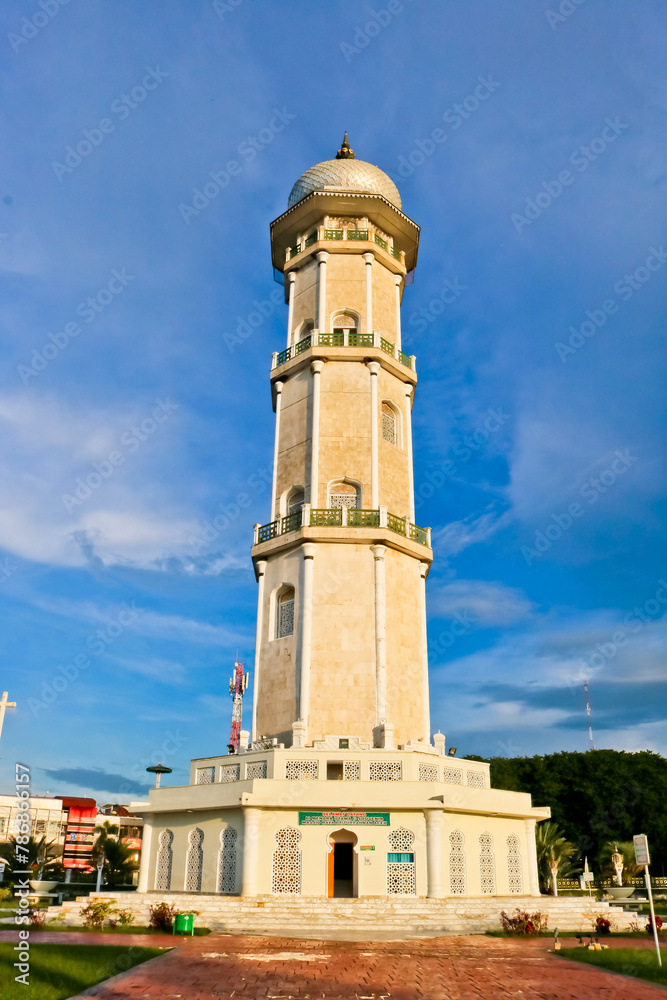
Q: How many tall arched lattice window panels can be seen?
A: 8